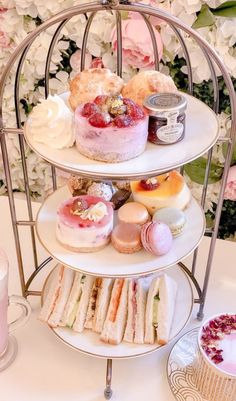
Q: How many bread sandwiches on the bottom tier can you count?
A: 6